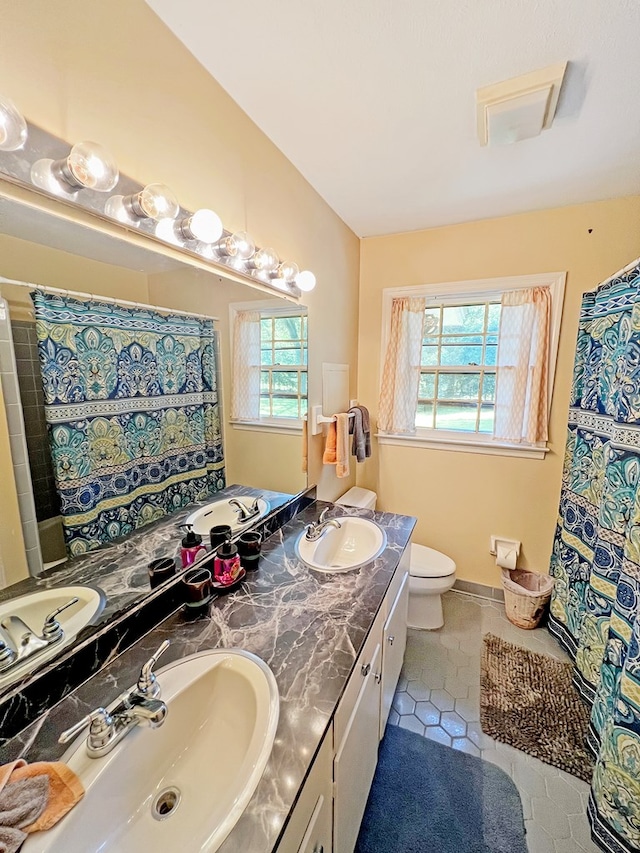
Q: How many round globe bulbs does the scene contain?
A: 8